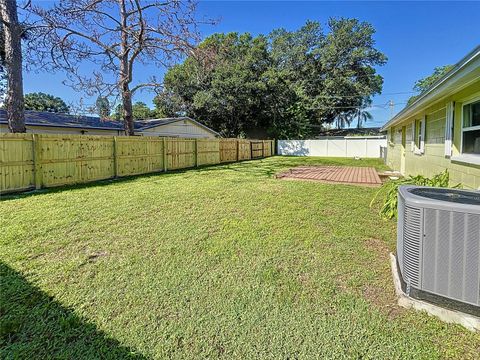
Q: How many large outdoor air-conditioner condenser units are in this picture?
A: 1